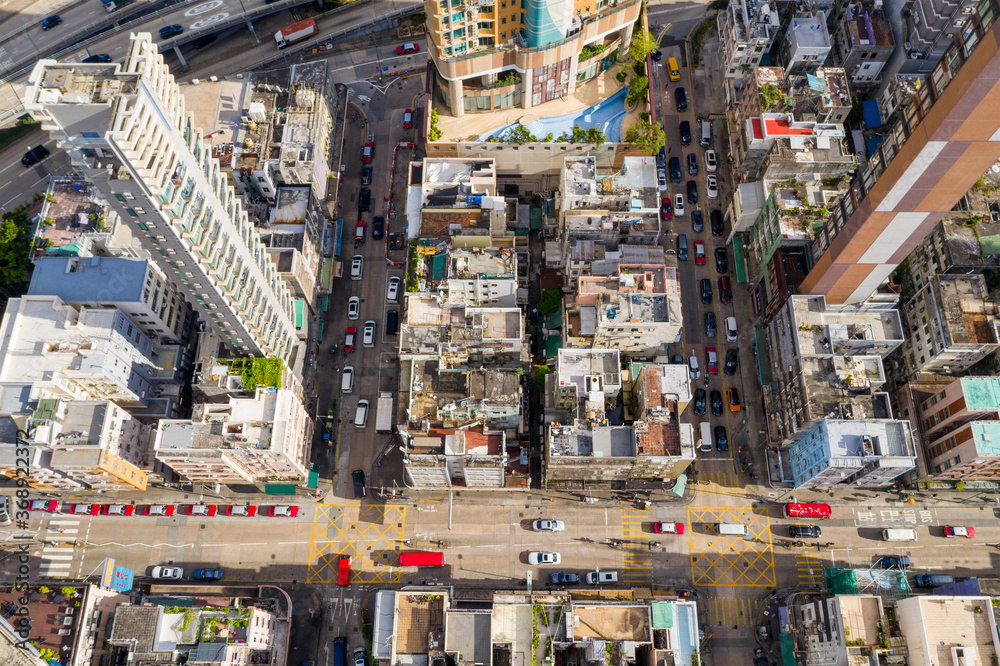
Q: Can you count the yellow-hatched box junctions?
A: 2